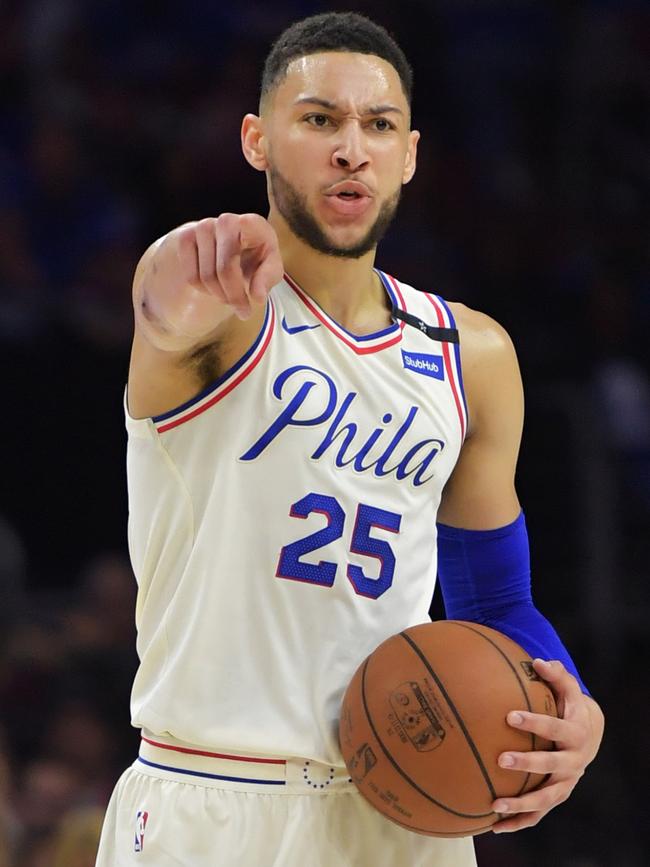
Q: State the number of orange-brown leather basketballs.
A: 1